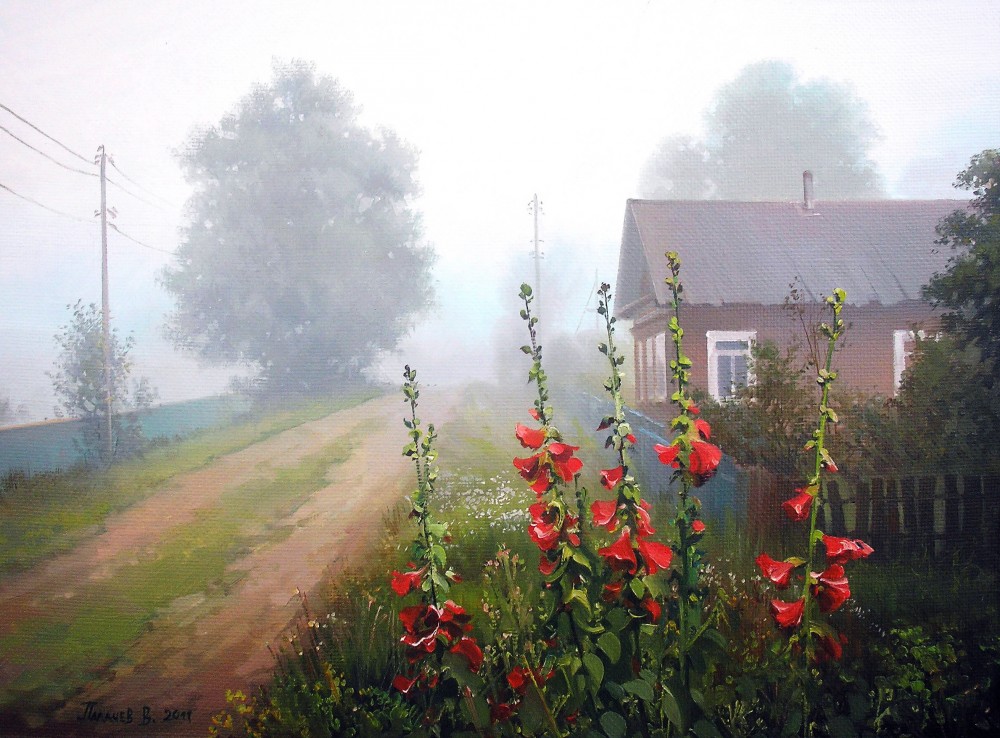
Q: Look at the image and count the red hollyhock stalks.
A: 5